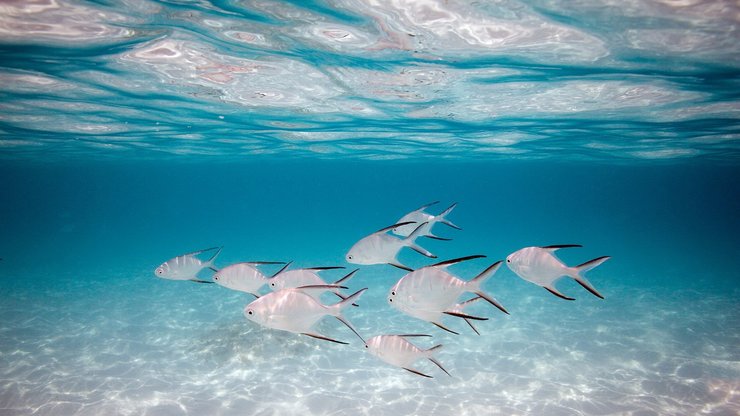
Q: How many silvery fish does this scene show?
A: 10